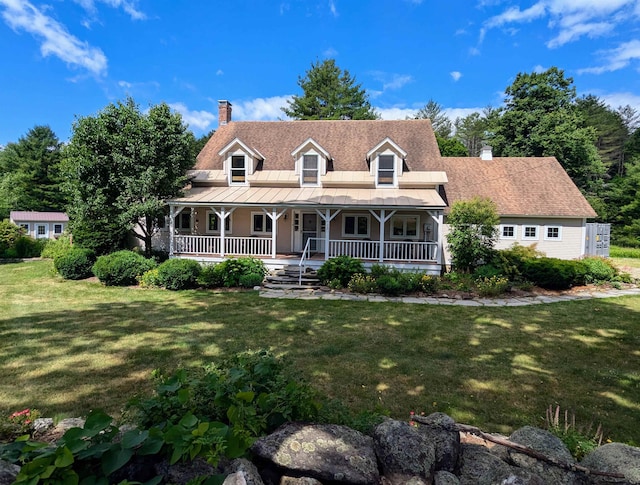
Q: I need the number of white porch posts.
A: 6